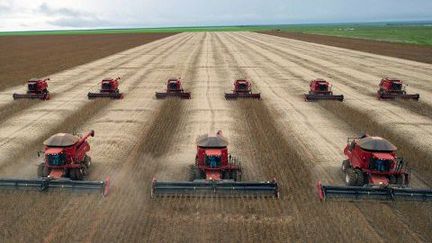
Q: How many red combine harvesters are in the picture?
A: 9